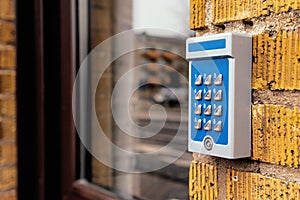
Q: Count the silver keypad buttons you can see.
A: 12